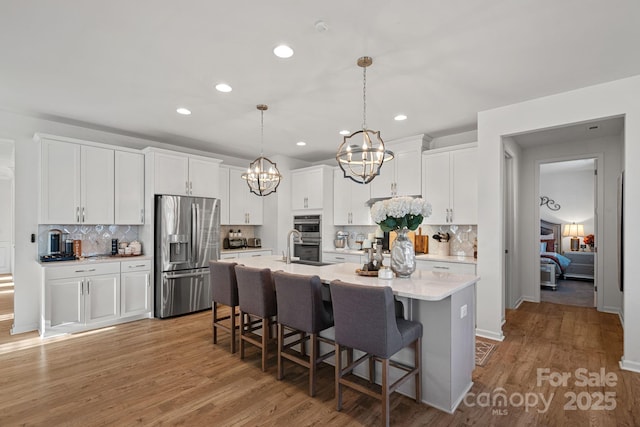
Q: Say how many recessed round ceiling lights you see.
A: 6